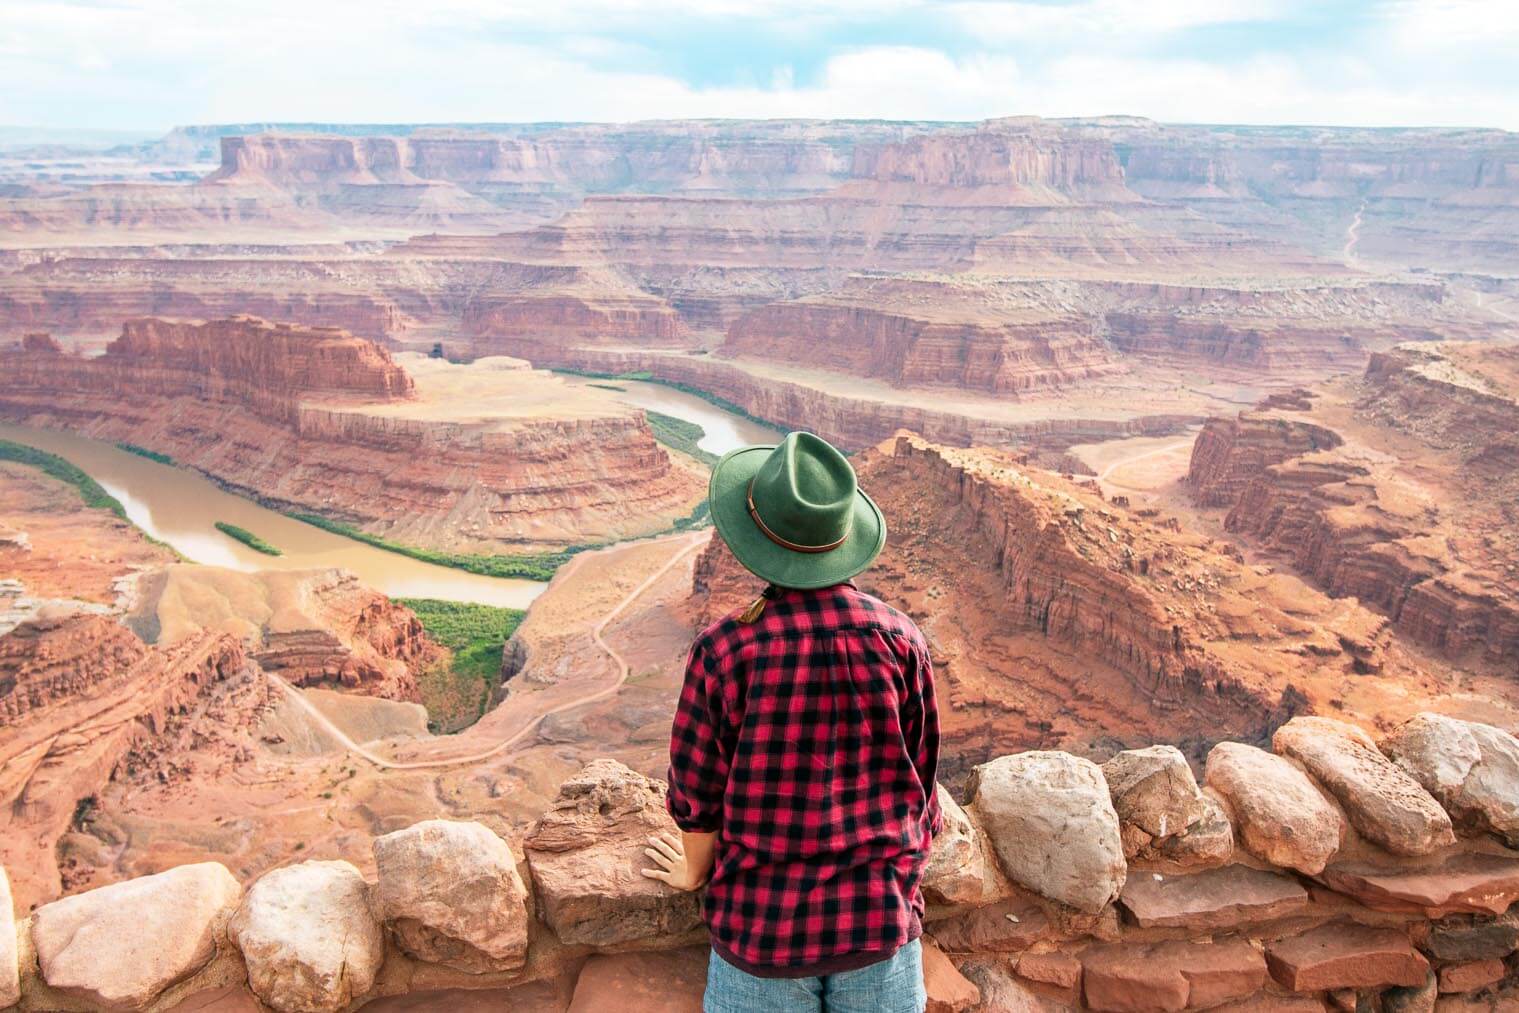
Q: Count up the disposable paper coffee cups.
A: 0